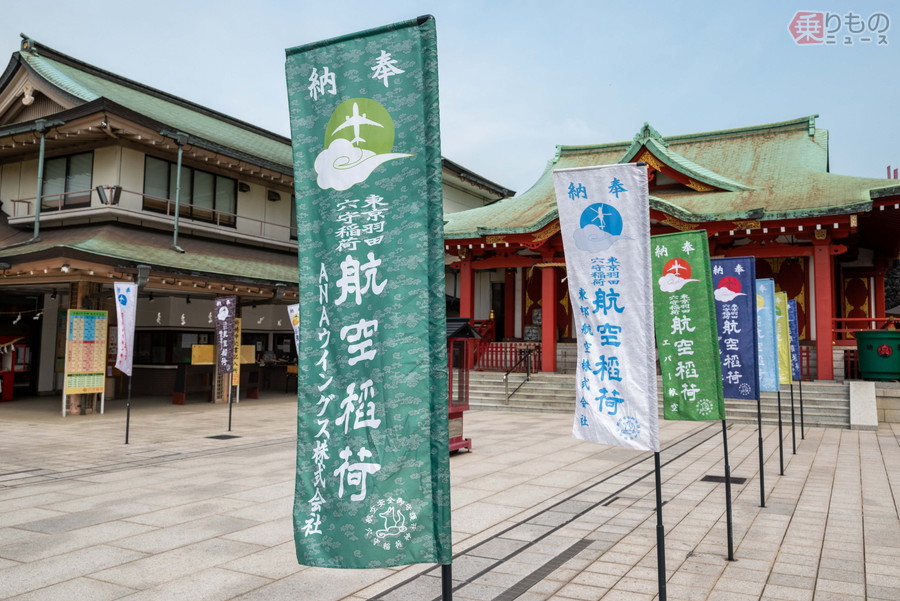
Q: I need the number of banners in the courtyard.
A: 10